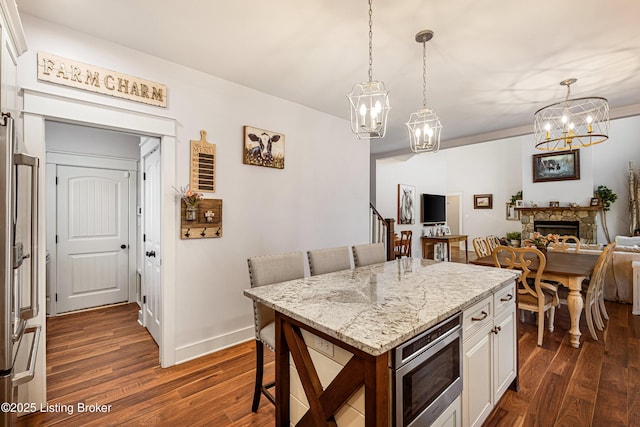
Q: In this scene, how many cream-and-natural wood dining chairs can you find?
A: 6